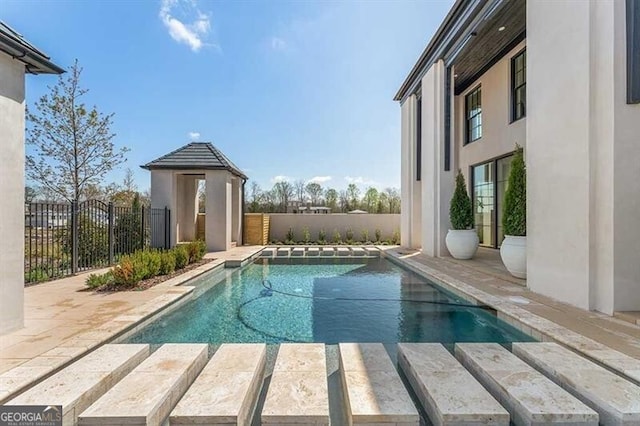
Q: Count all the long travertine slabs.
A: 8